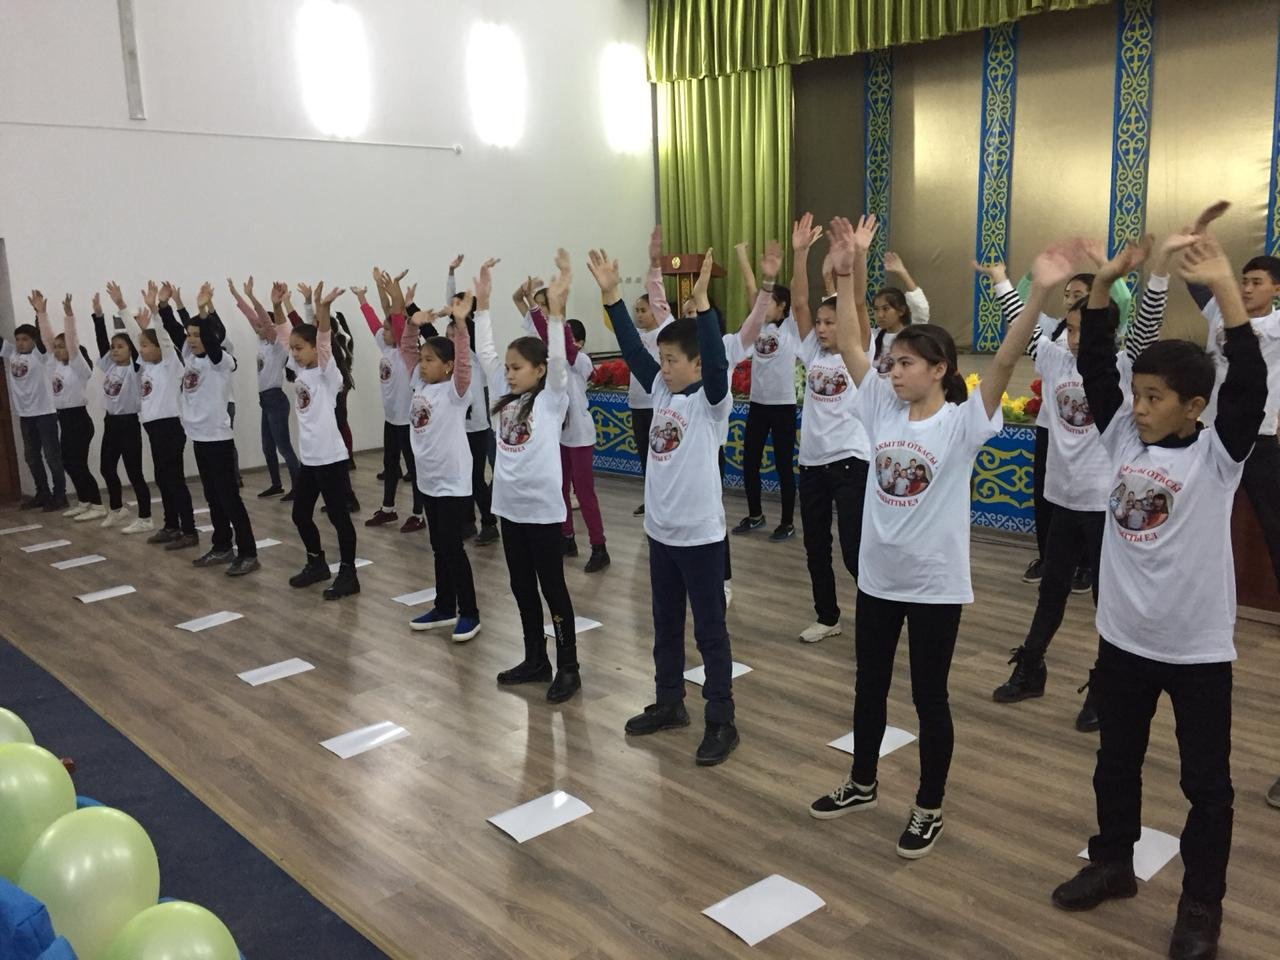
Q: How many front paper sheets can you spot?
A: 9